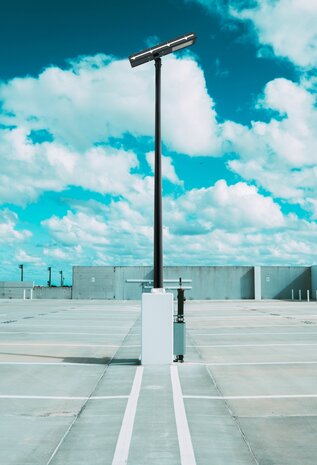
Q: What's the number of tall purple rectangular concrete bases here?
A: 0